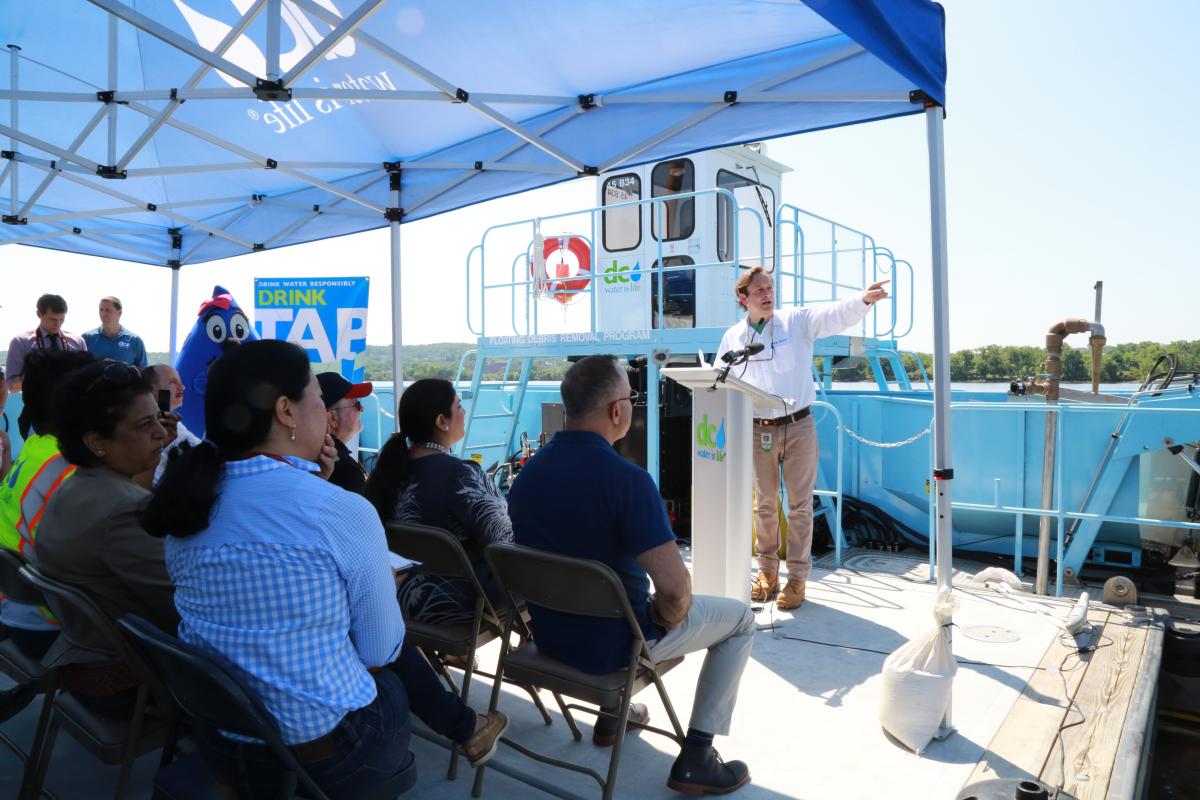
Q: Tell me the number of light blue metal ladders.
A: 2